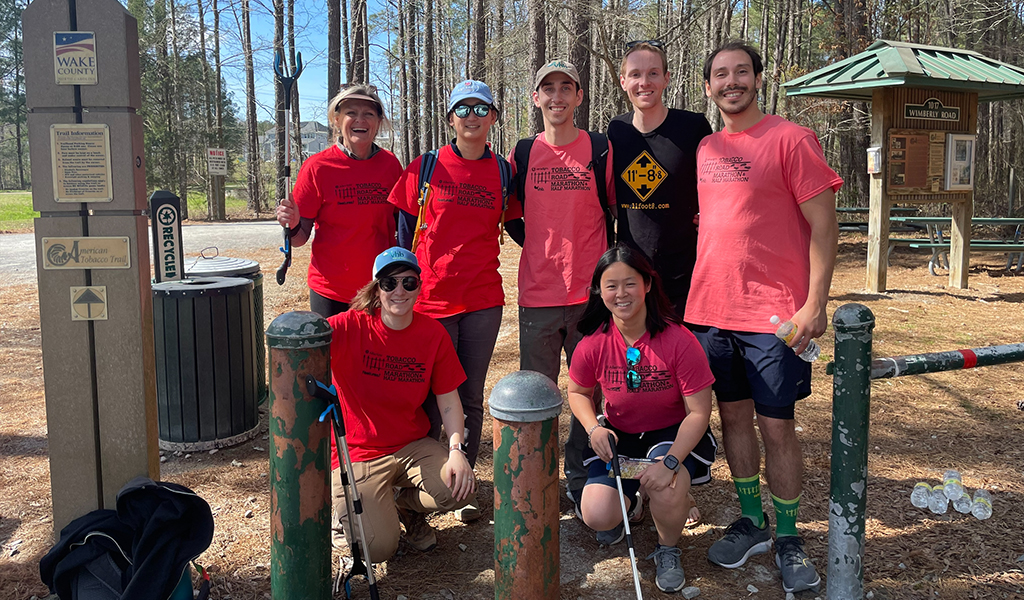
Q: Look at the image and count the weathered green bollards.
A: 3